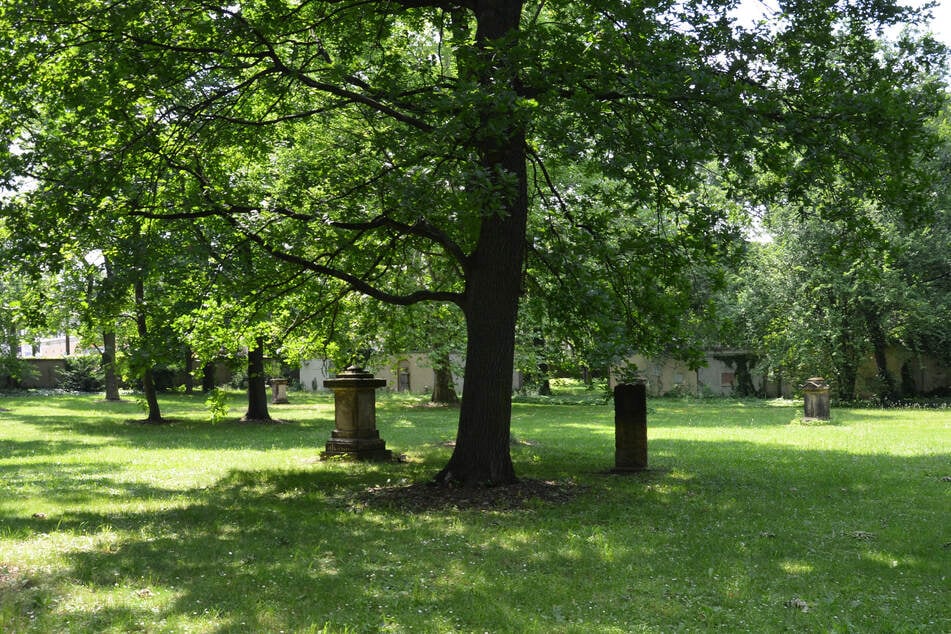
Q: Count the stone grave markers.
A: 4